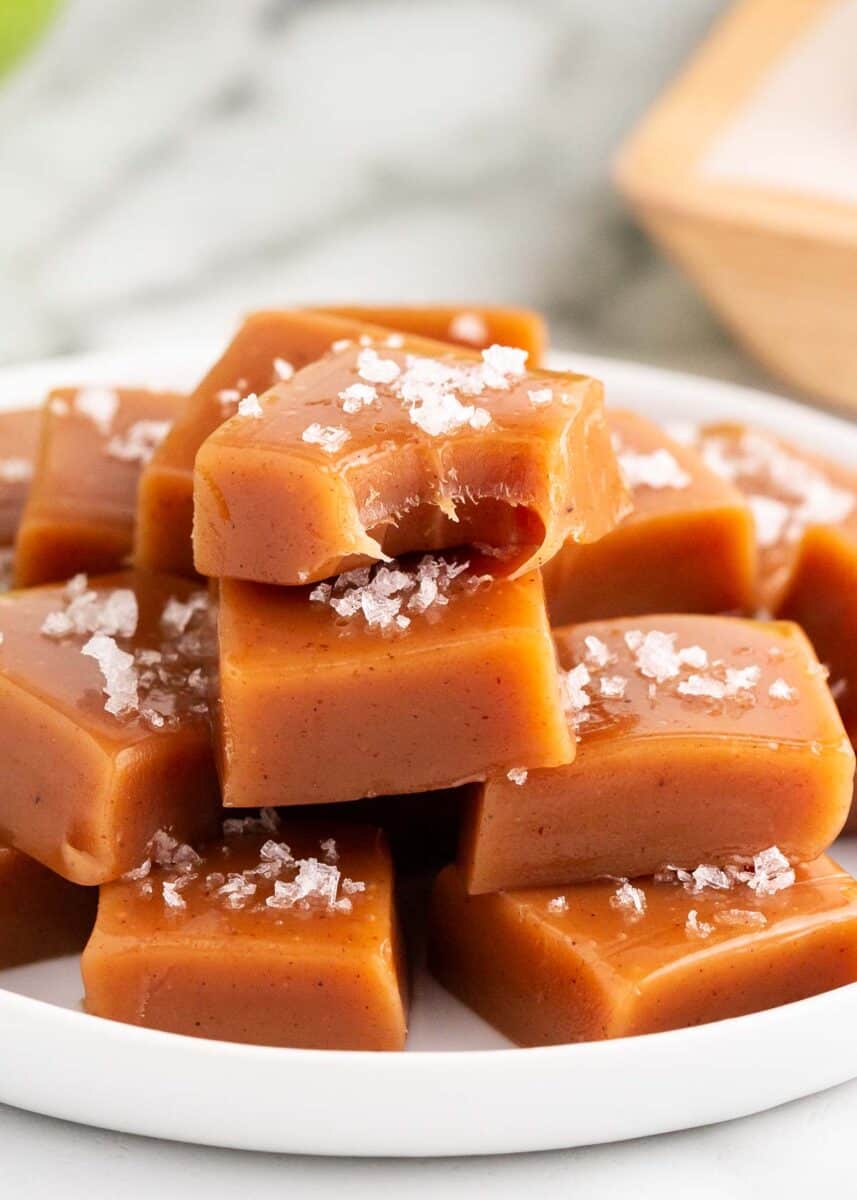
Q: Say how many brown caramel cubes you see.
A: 14